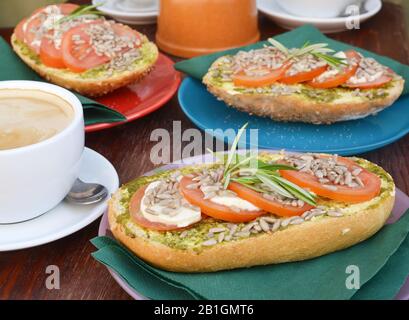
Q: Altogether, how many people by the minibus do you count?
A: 0